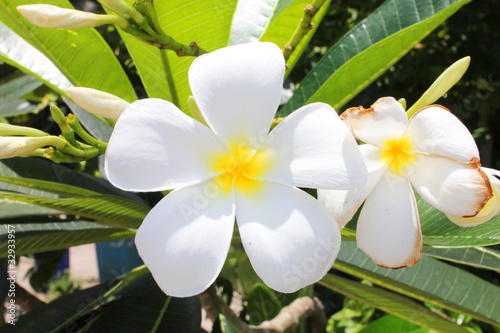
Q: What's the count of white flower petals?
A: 10